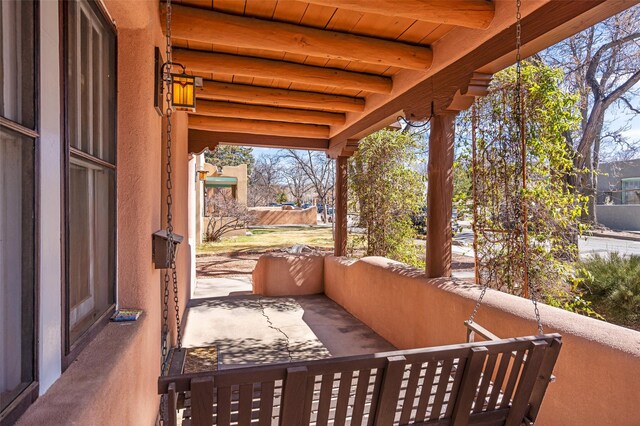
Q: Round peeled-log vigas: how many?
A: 6